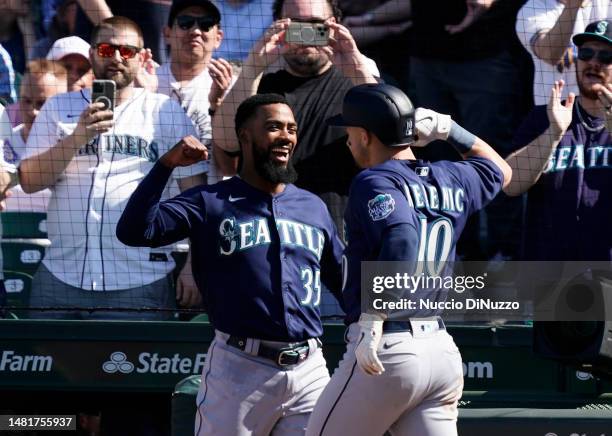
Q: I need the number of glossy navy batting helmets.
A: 1